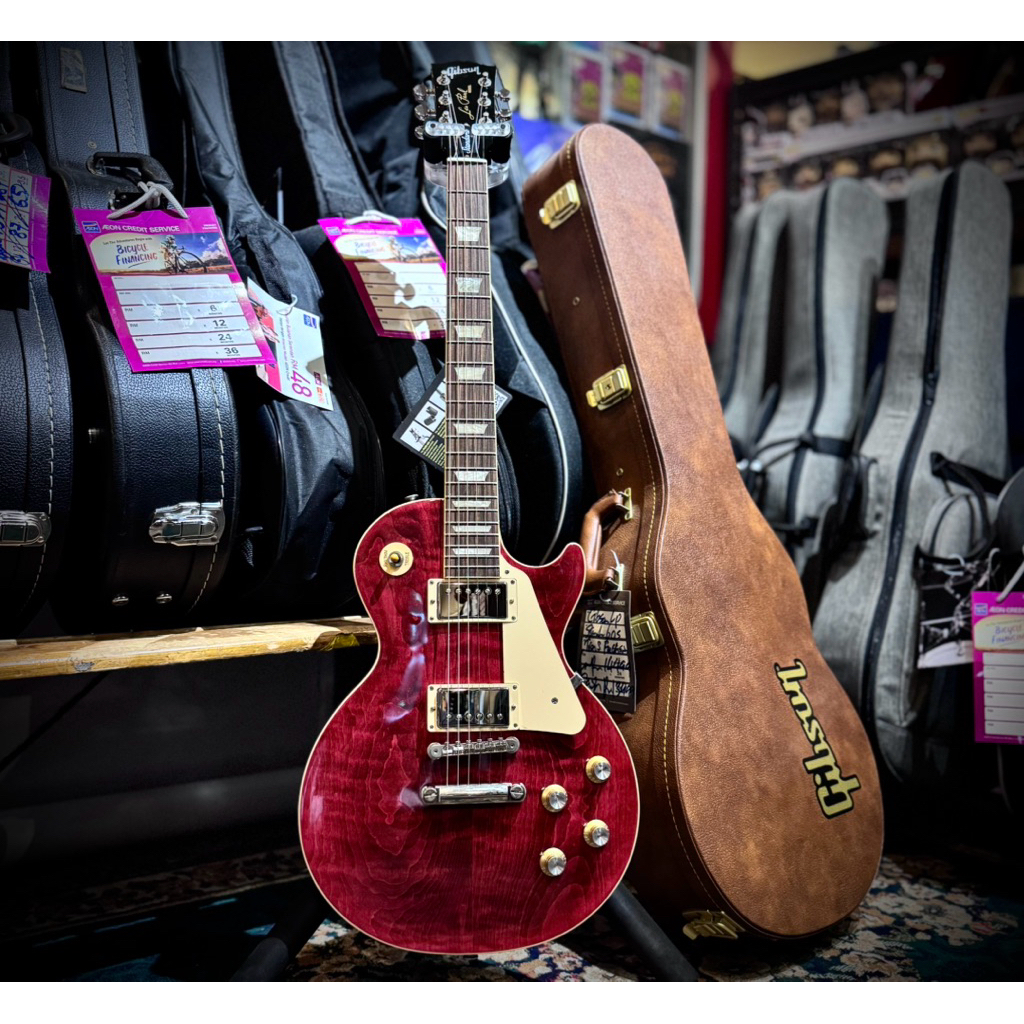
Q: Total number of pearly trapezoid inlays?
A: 9